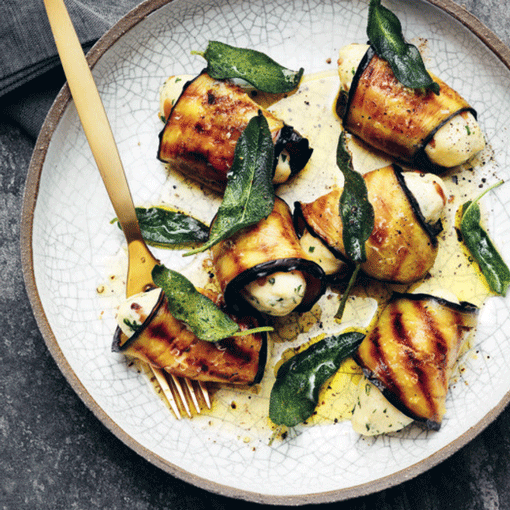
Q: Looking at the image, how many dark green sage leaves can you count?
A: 8